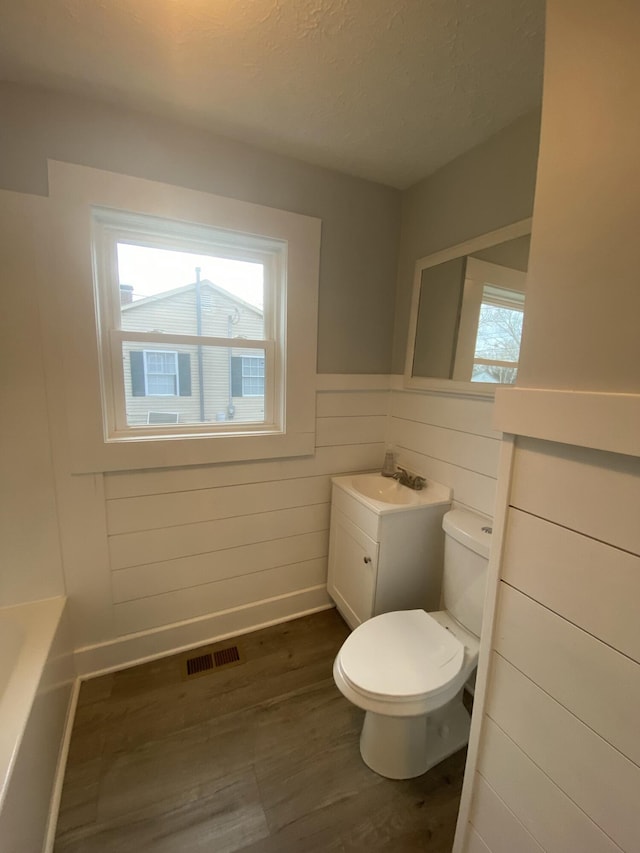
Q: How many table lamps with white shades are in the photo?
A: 0